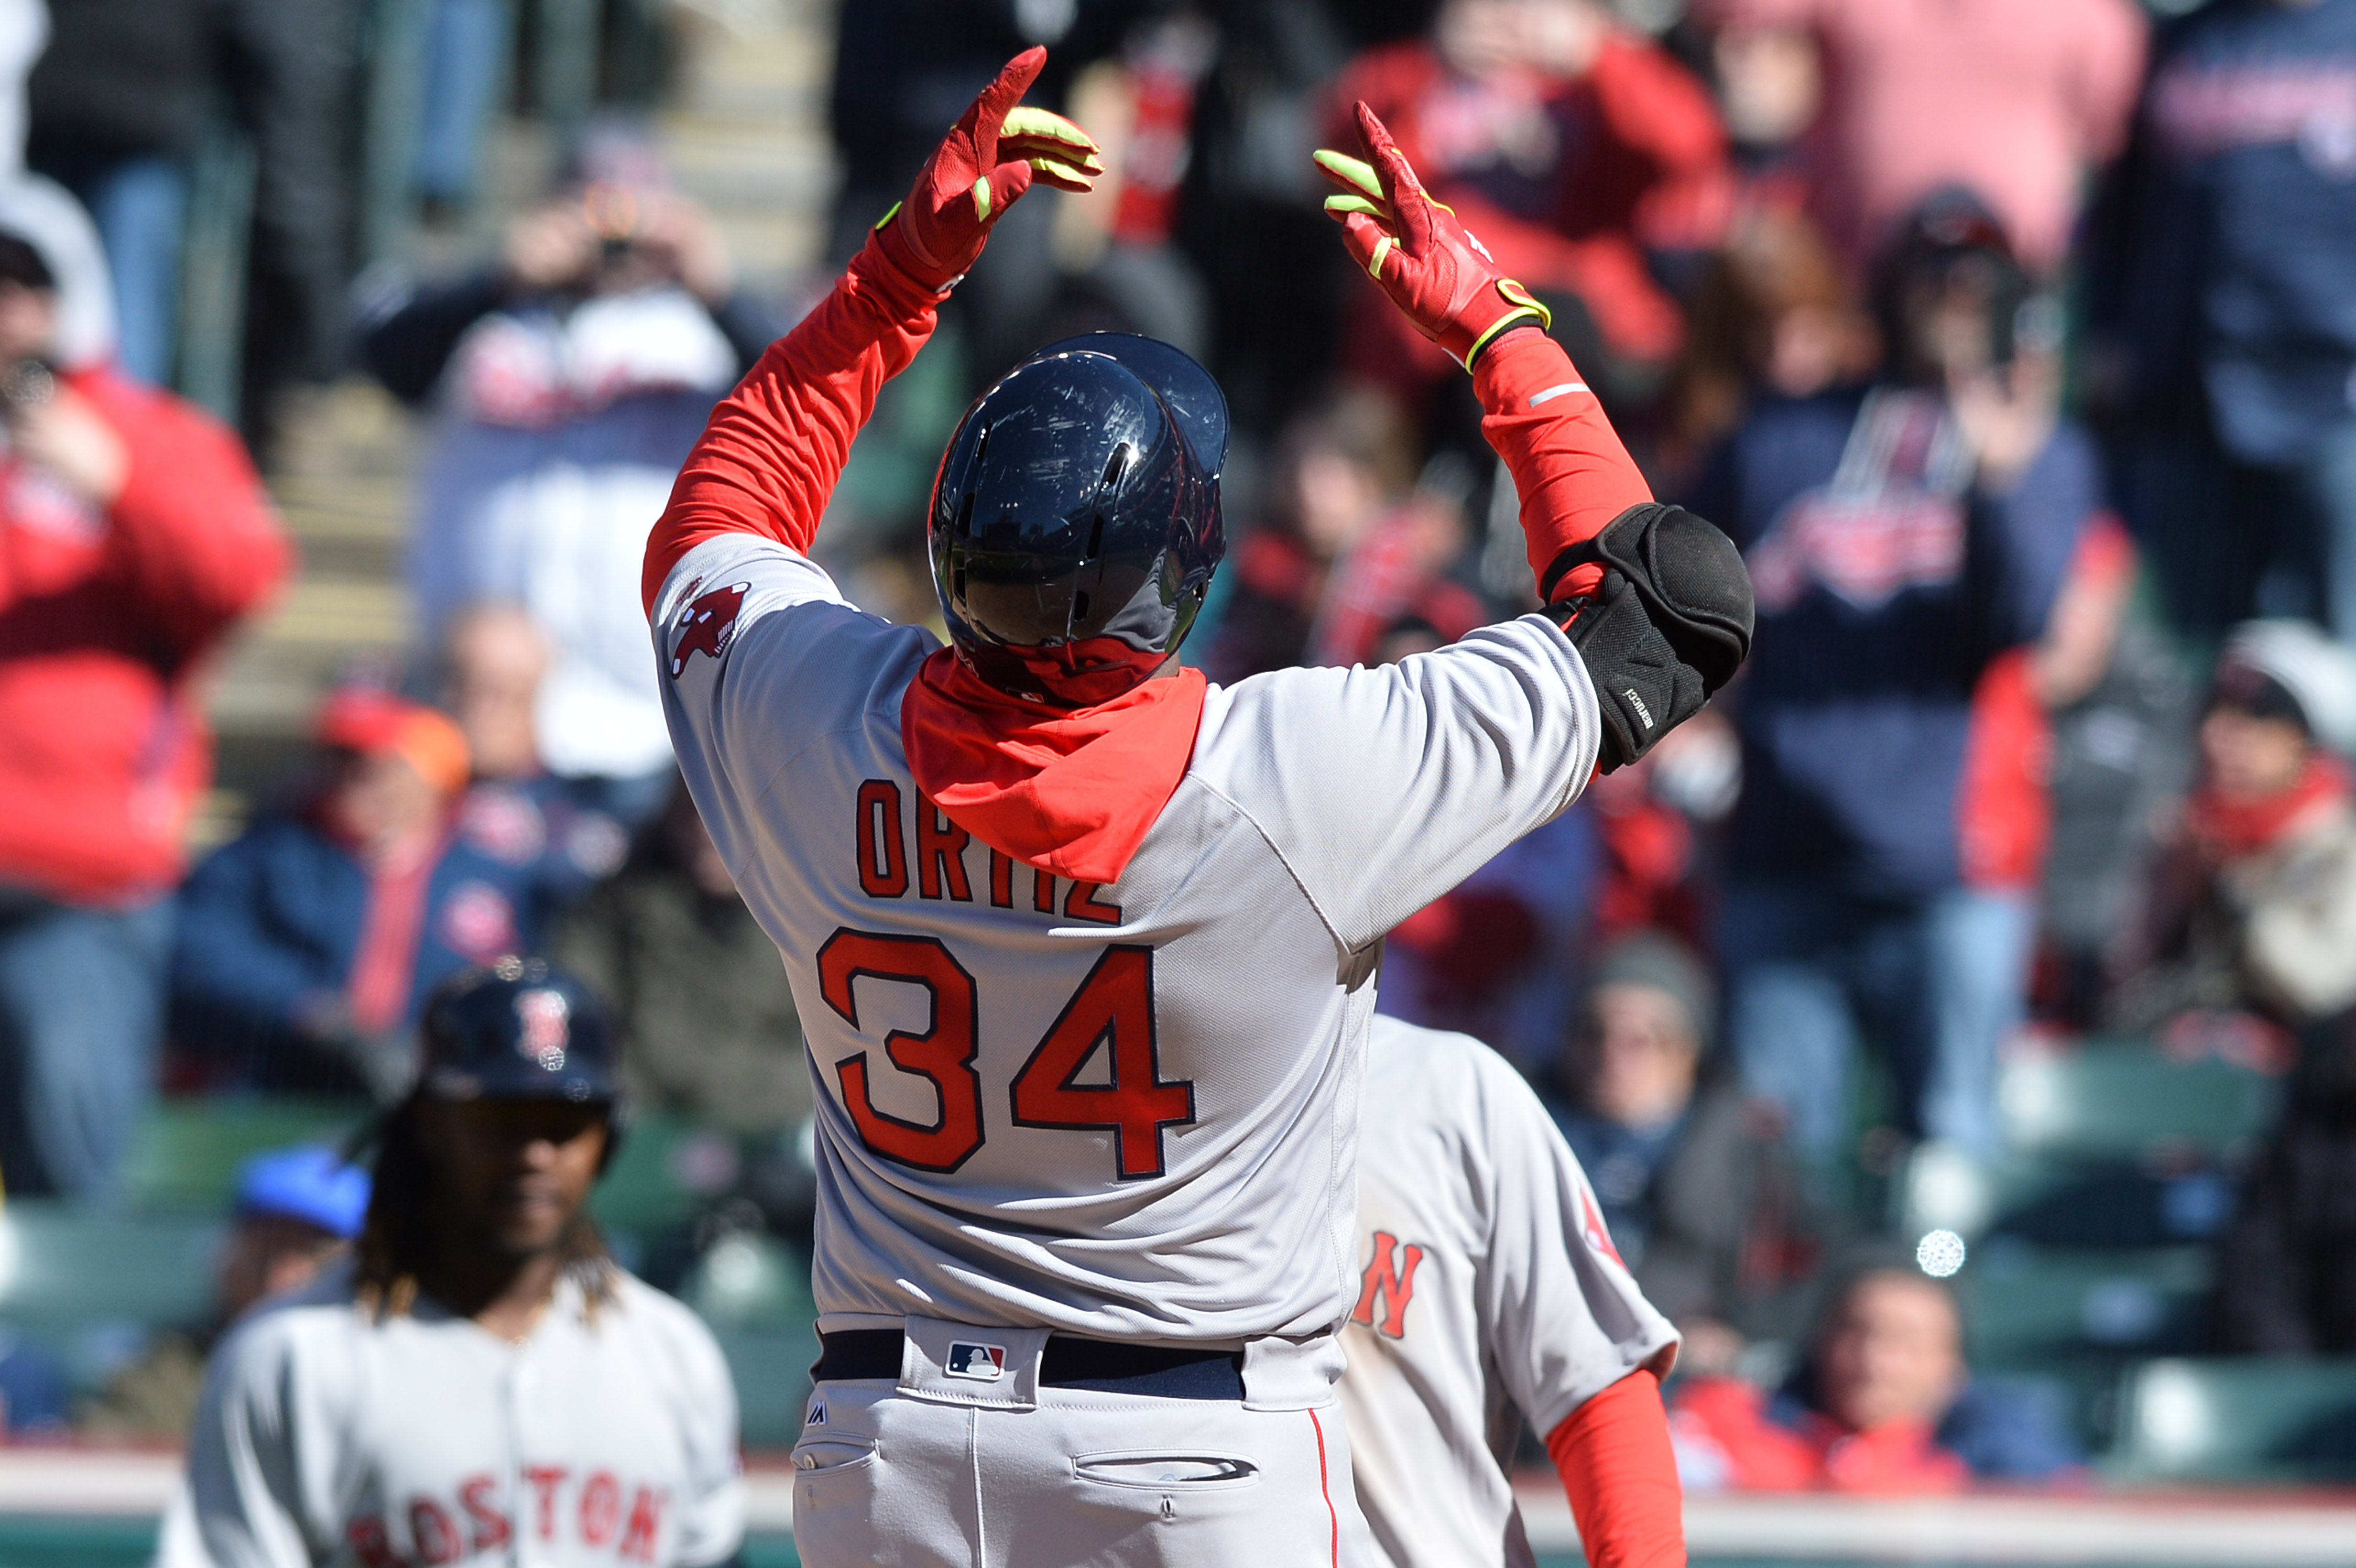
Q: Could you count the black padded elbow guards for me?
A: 1